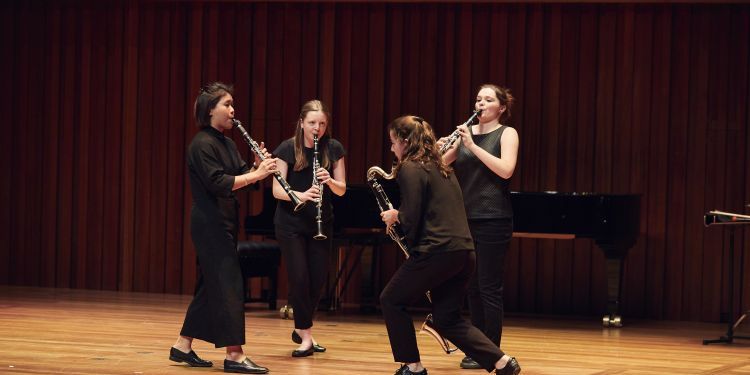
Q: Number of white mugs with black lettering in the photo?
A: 0